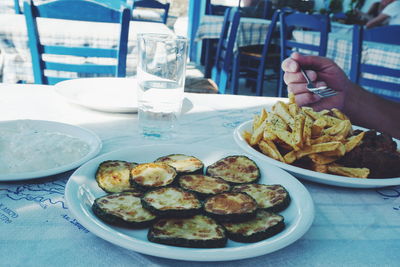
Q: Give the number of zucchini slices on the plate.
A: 11